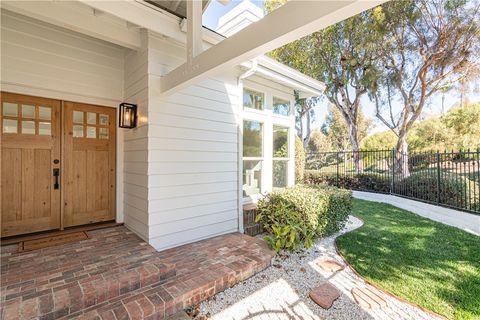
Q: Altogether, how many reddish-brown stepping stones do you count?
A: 3